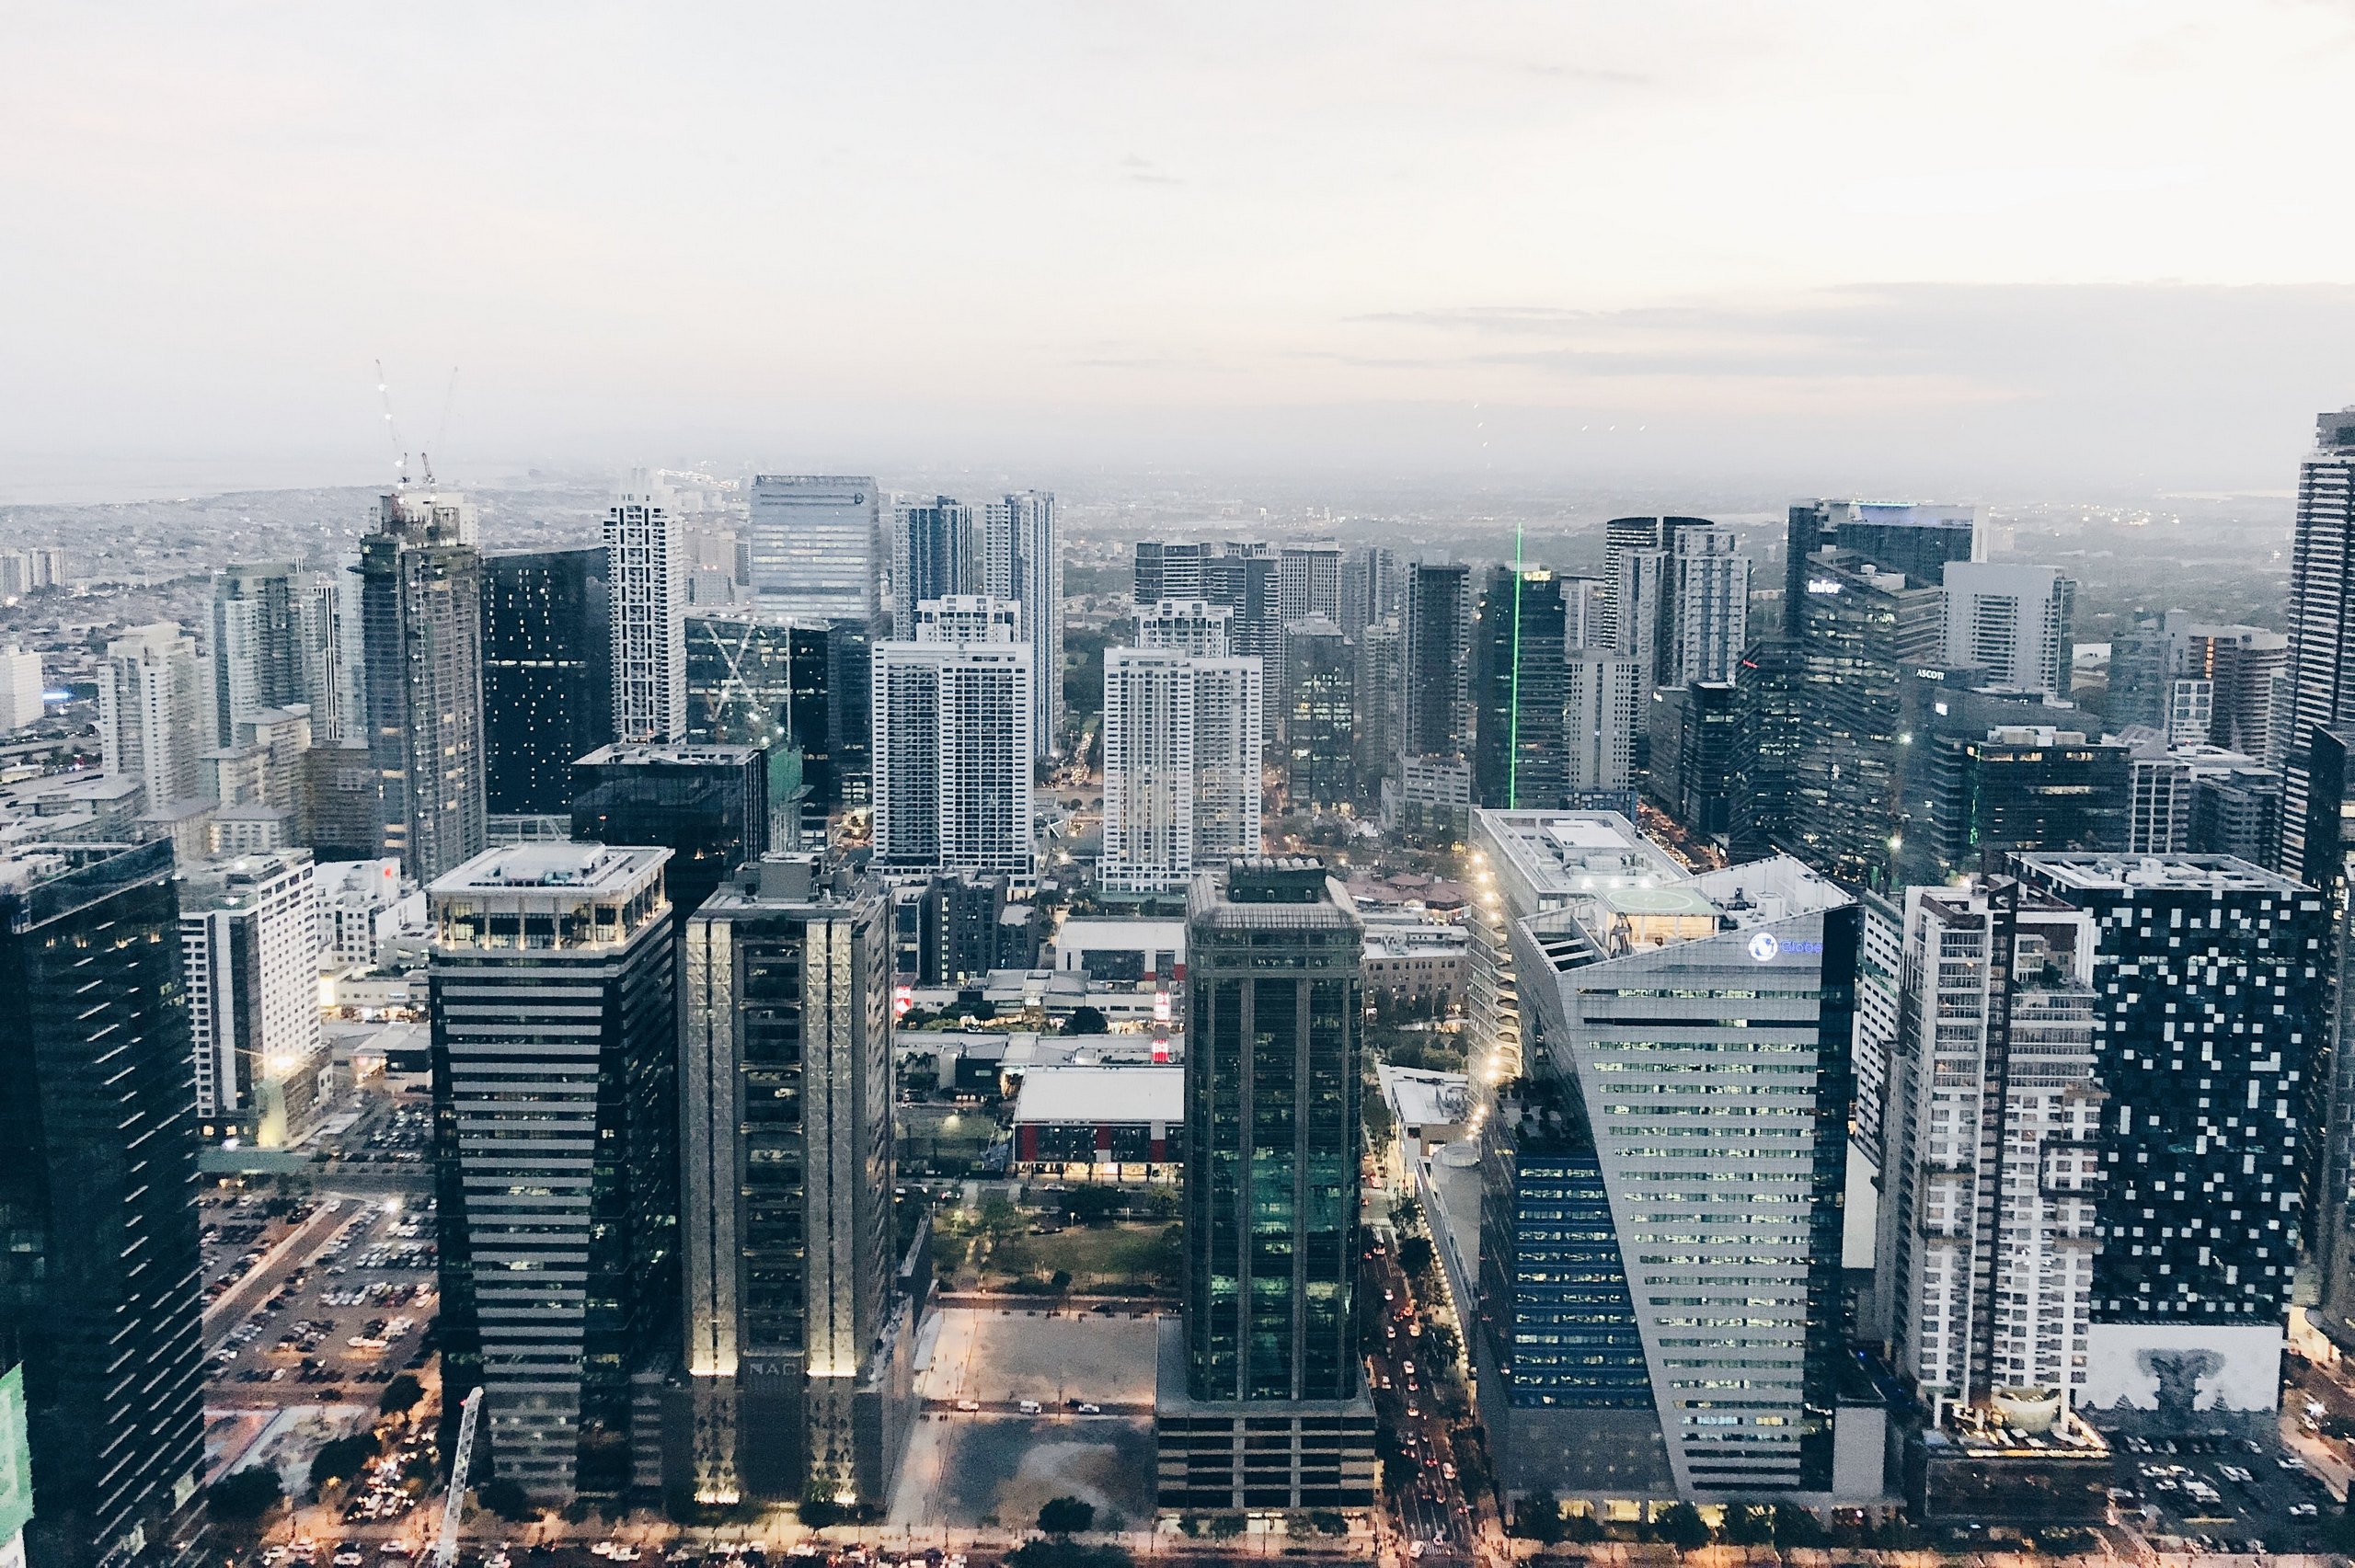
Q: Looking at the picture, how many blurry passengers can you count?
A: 0